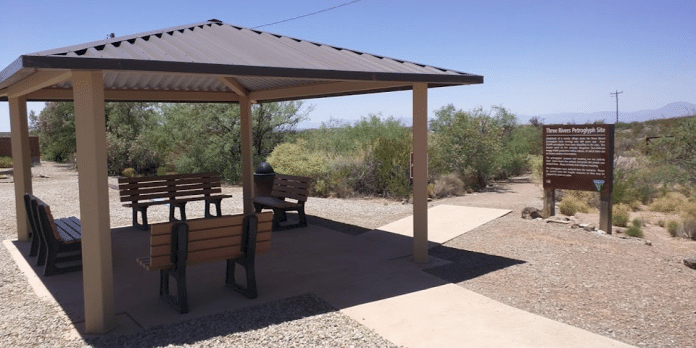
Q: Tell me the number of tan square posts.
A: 4